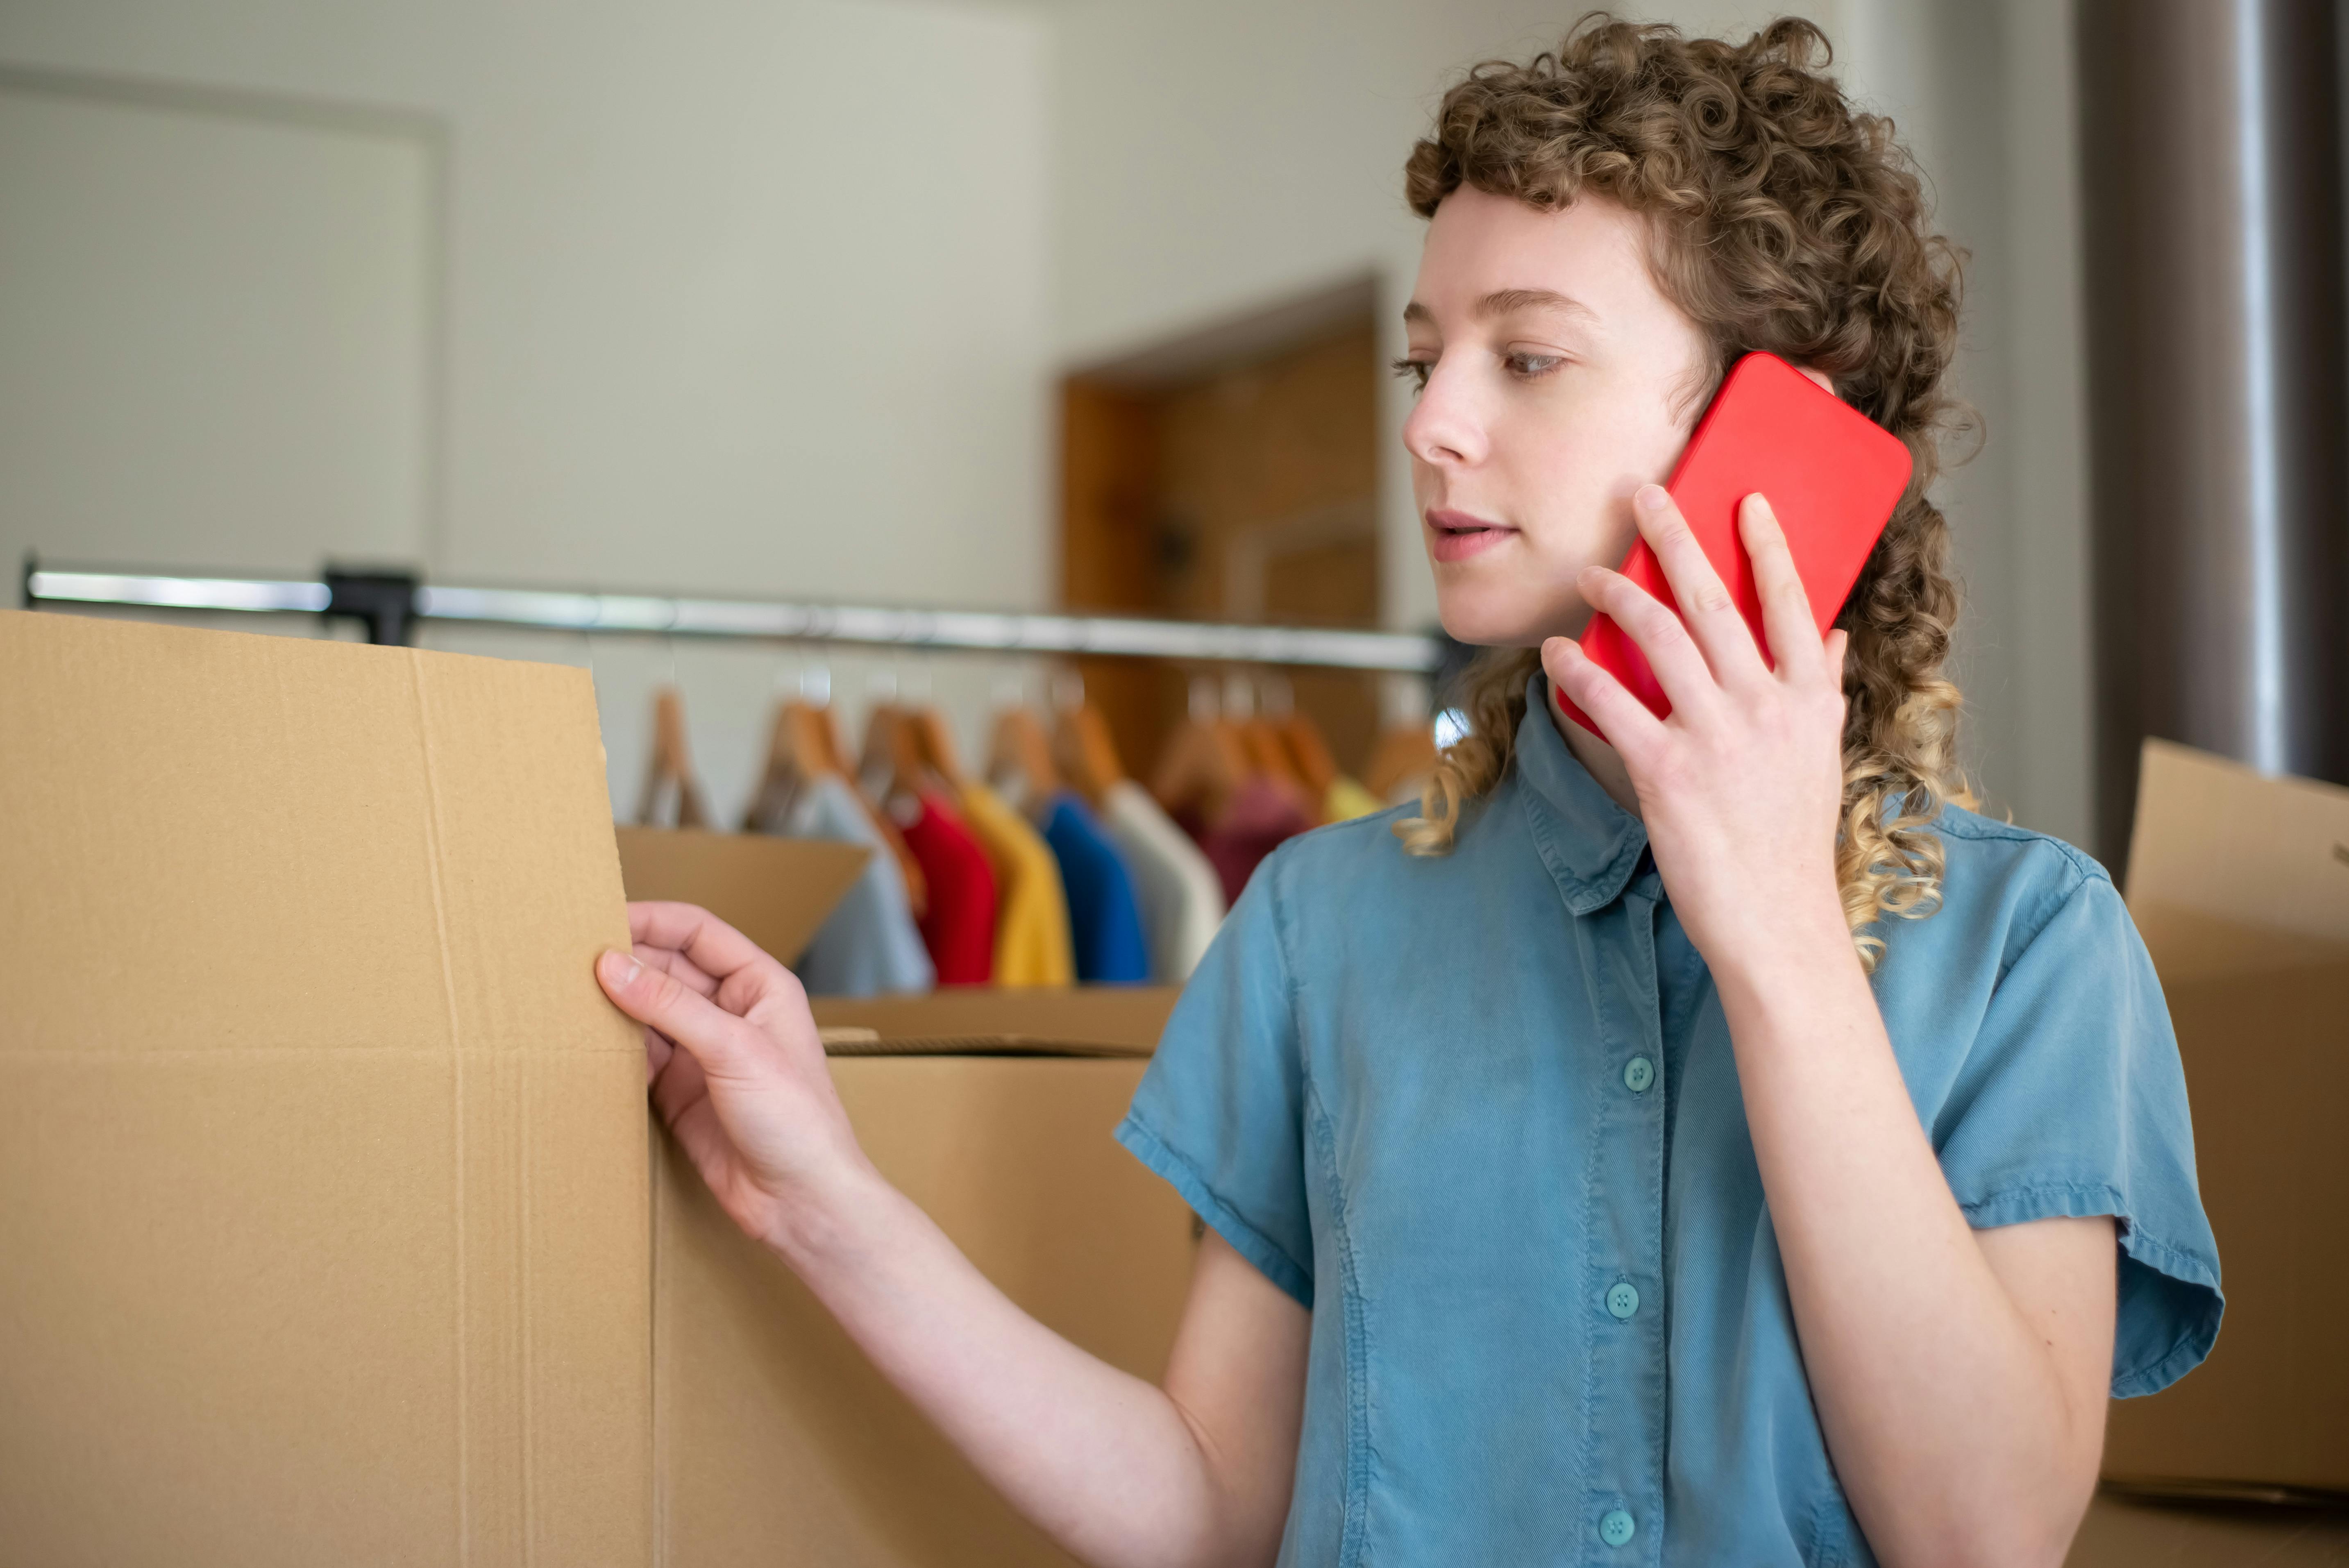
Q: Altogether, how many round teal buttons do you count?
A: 3